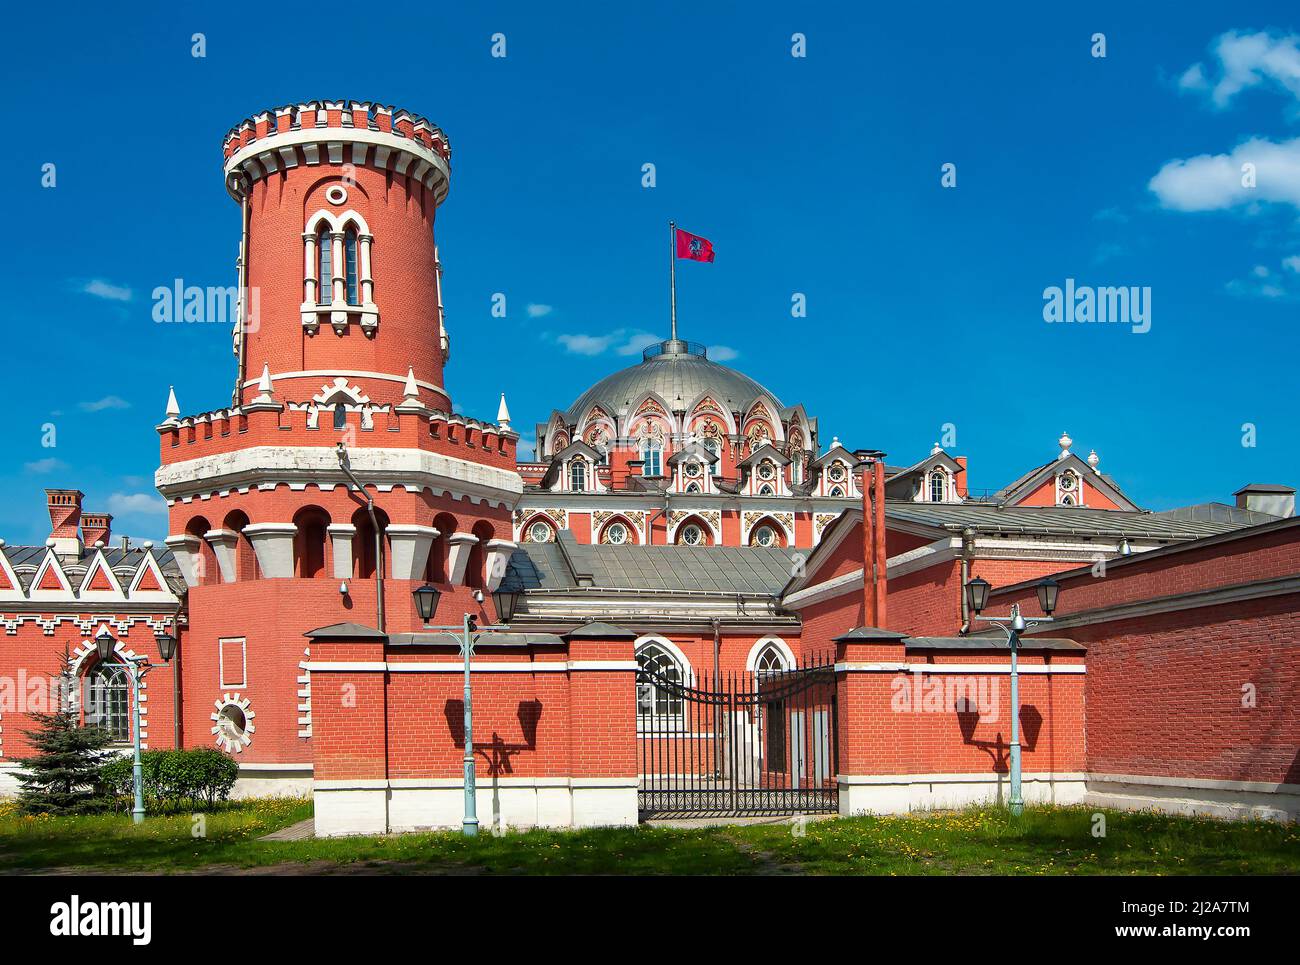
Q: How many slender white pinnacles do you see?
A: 4